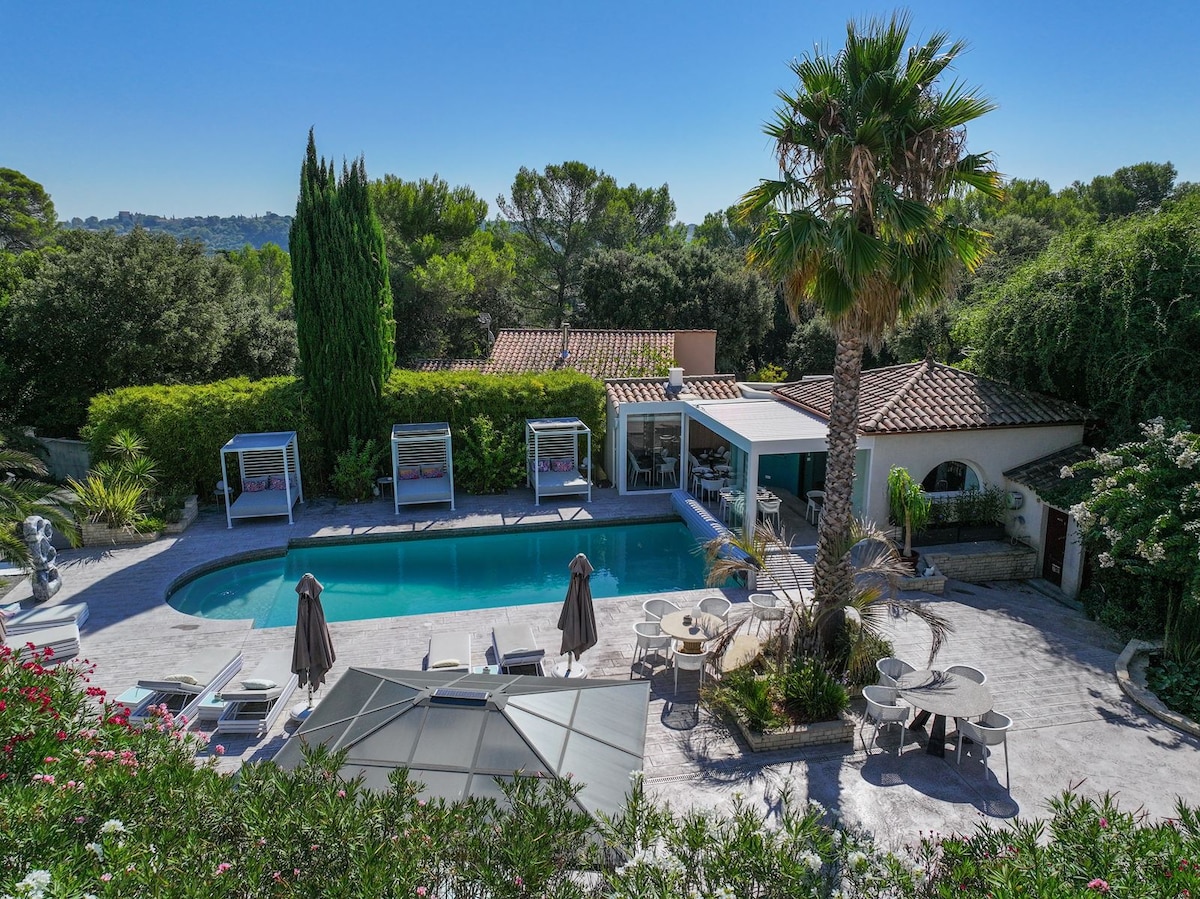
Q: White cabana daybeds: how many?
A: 3